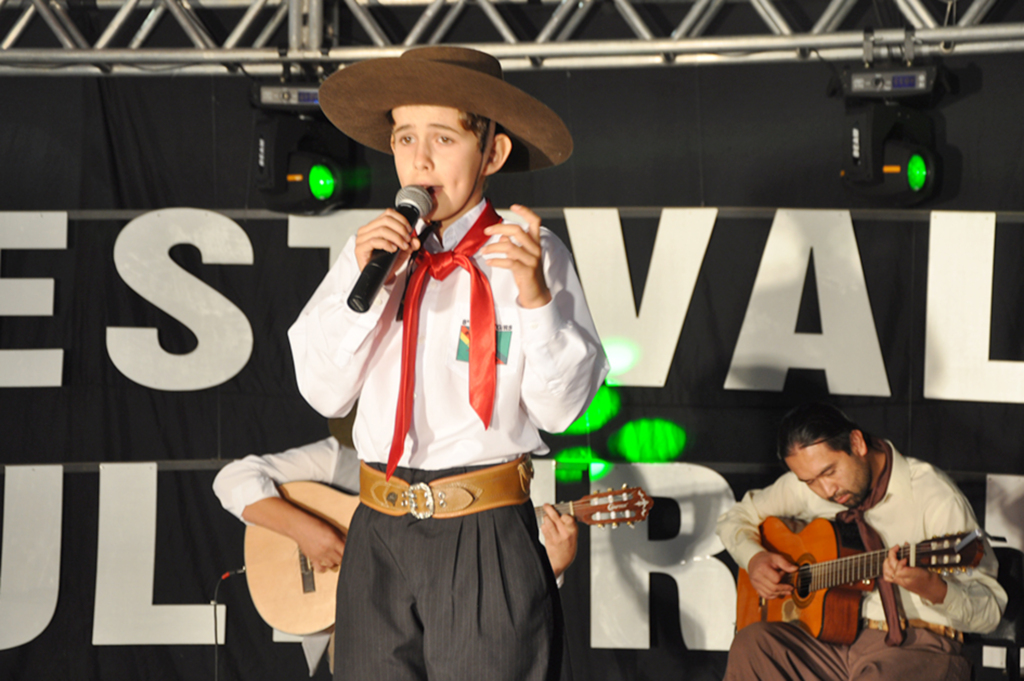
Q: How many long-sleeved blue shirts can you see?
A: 0